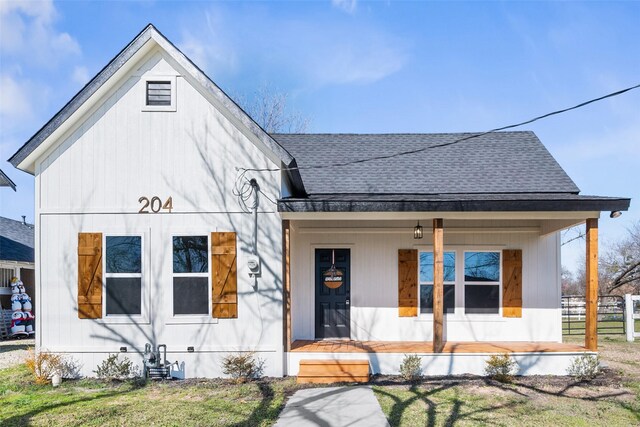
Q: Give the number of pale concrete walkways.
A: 1